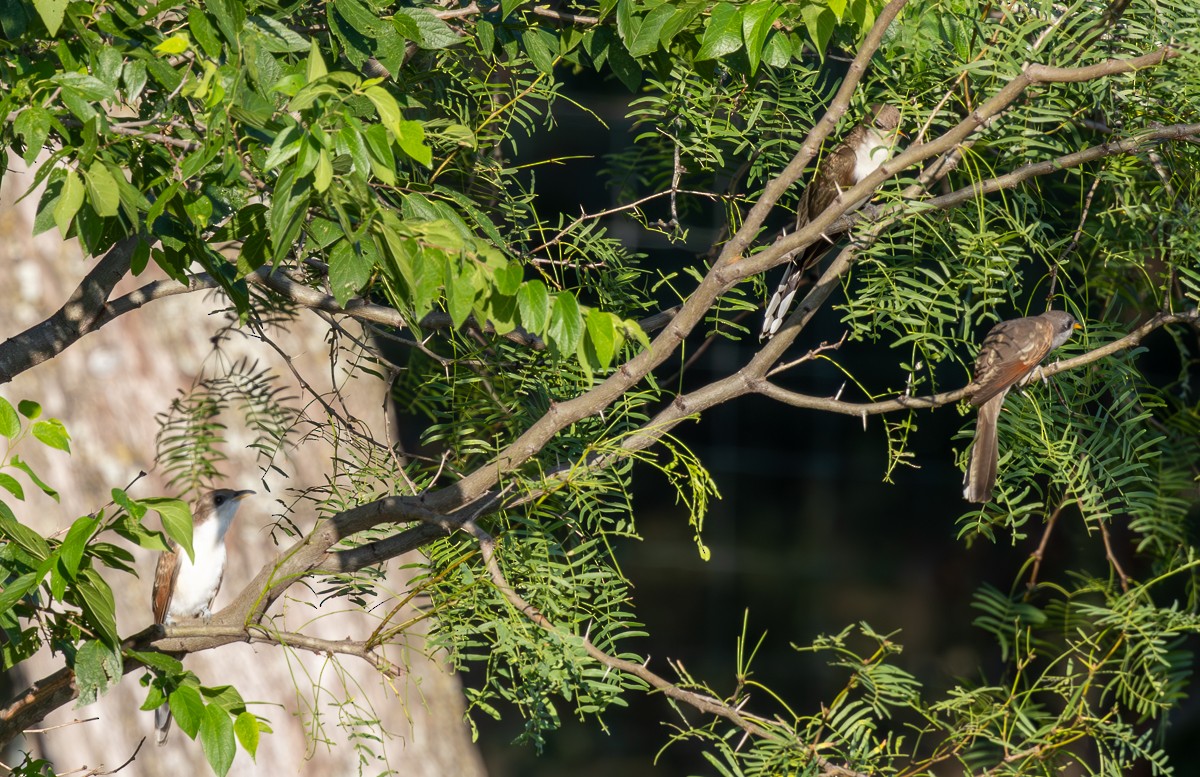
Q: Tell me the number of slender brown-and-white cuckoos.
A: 3